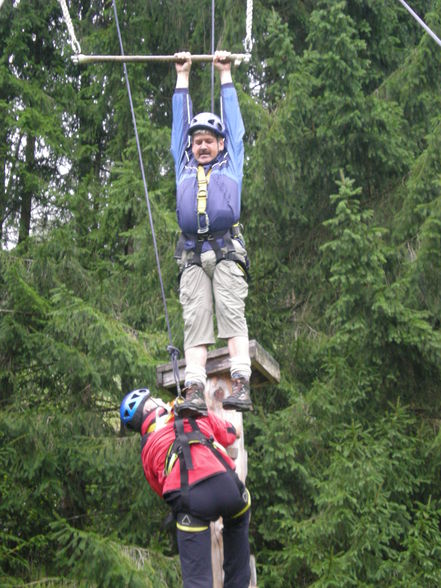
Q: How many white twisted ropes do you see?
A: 2